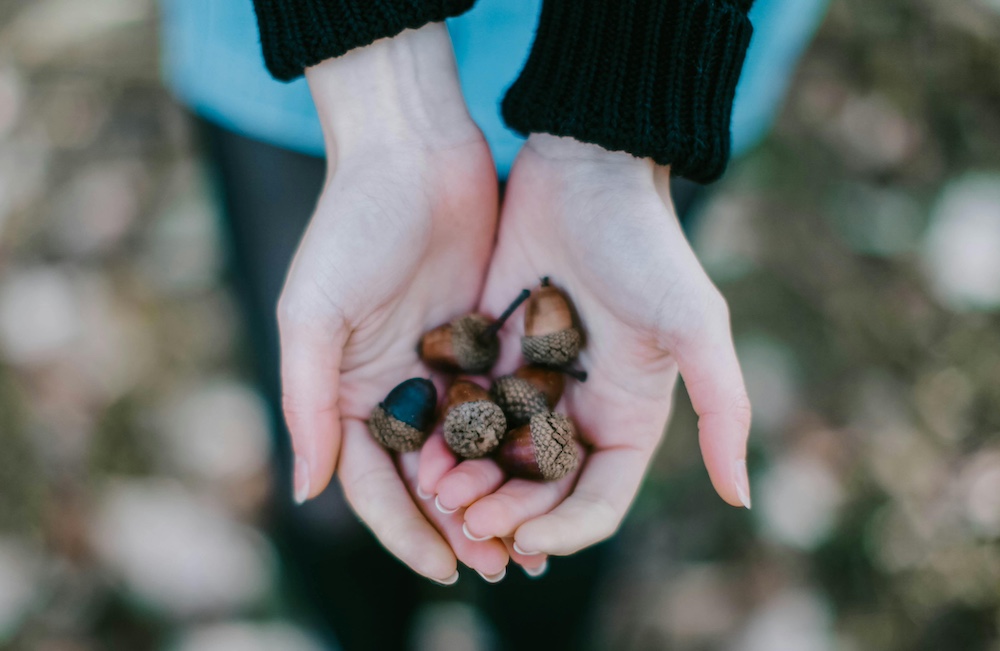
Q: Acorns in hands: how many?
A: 6